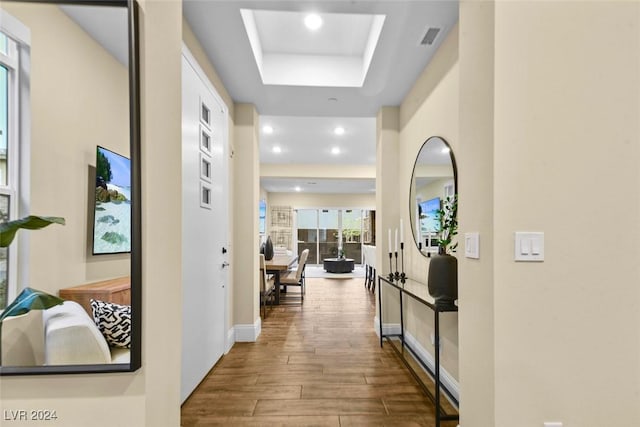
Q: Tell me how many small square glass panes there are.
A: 4